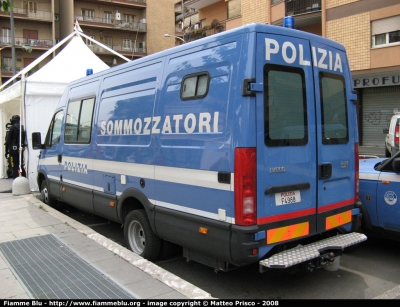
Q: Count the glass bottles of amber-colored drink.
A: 0